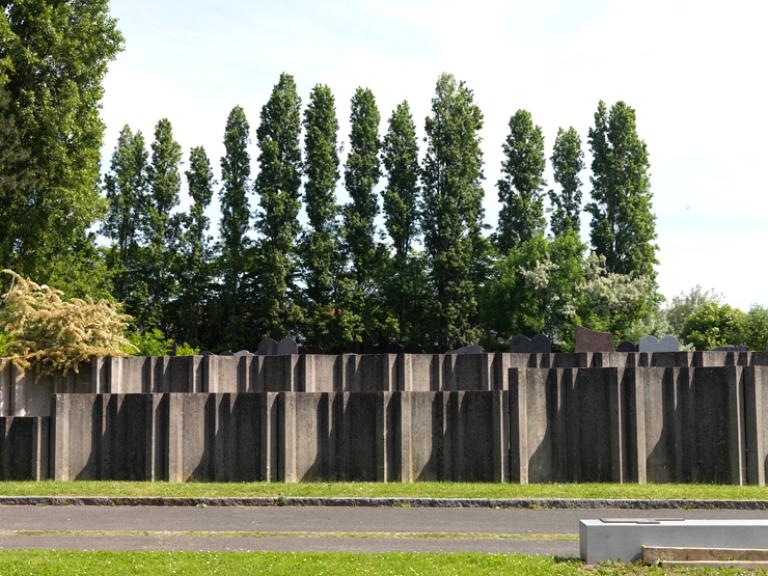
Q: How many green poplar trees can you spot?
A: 12